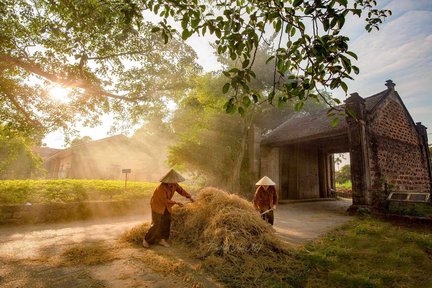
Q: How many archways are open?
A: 1